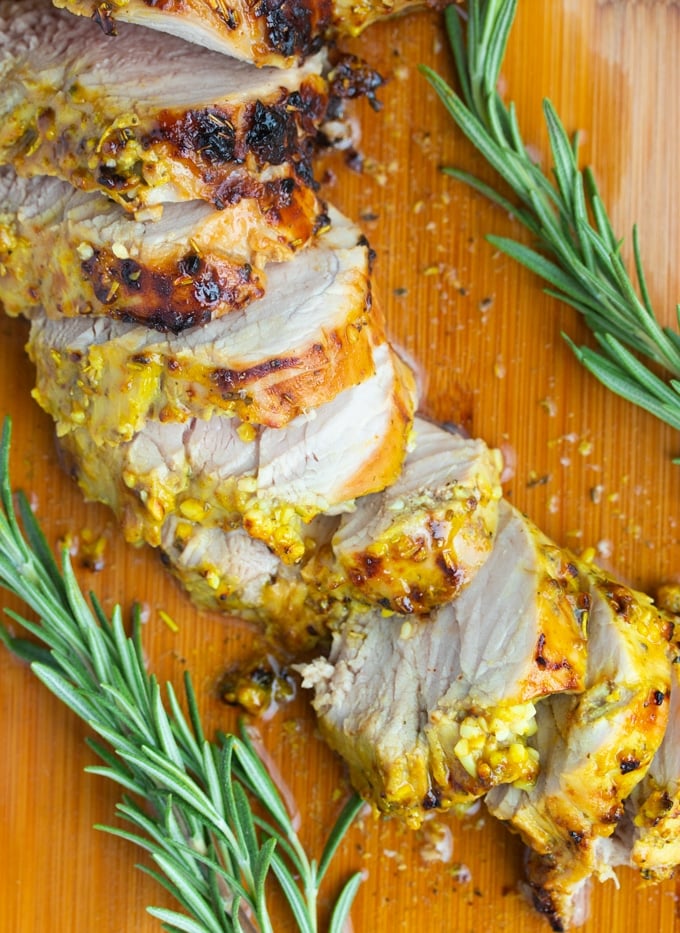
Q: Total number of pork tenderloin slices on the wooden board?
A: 9